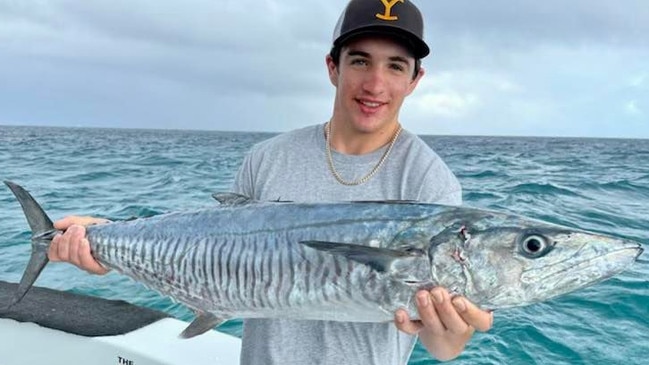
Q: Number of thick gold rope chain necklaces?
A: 1